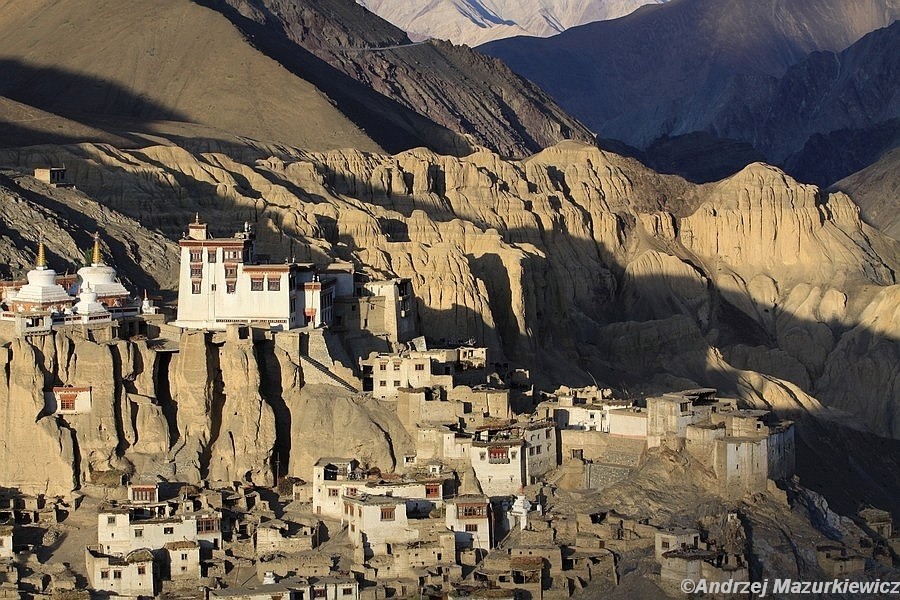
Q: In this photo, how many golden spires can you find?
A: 2